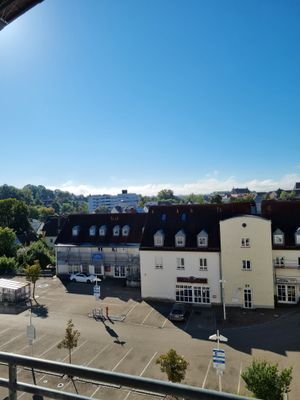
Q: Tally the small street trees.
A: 4